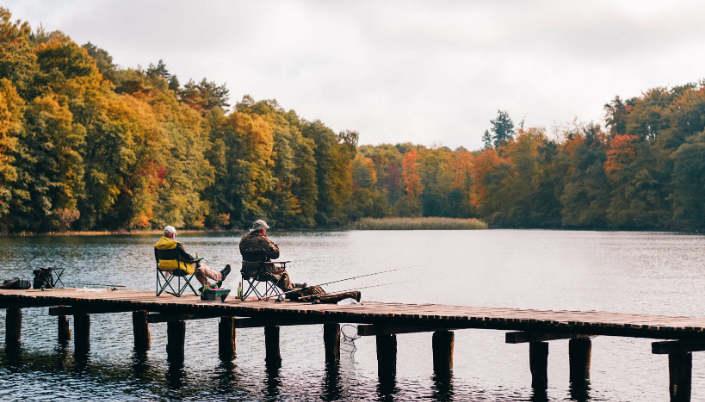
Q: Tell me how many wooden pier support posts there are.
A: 13